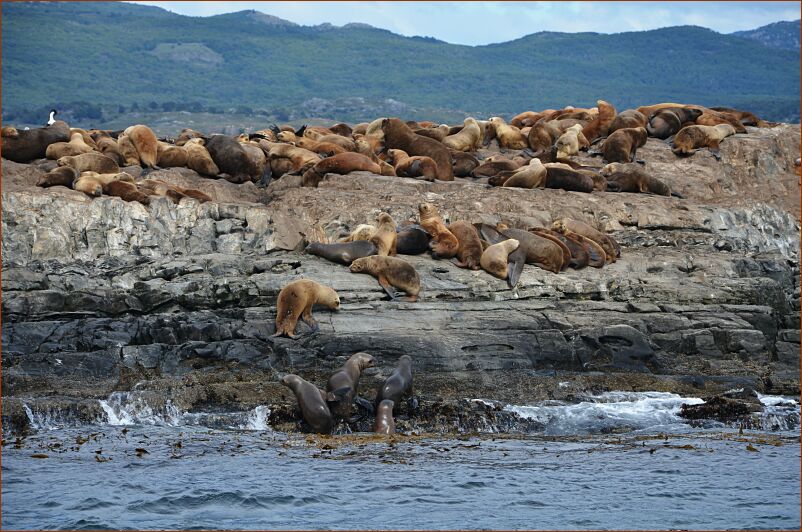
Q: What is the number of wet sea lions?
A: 4